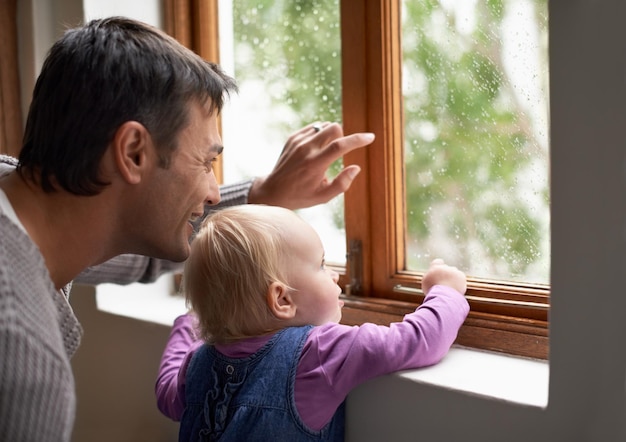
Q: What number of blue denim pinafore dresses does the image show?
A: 1